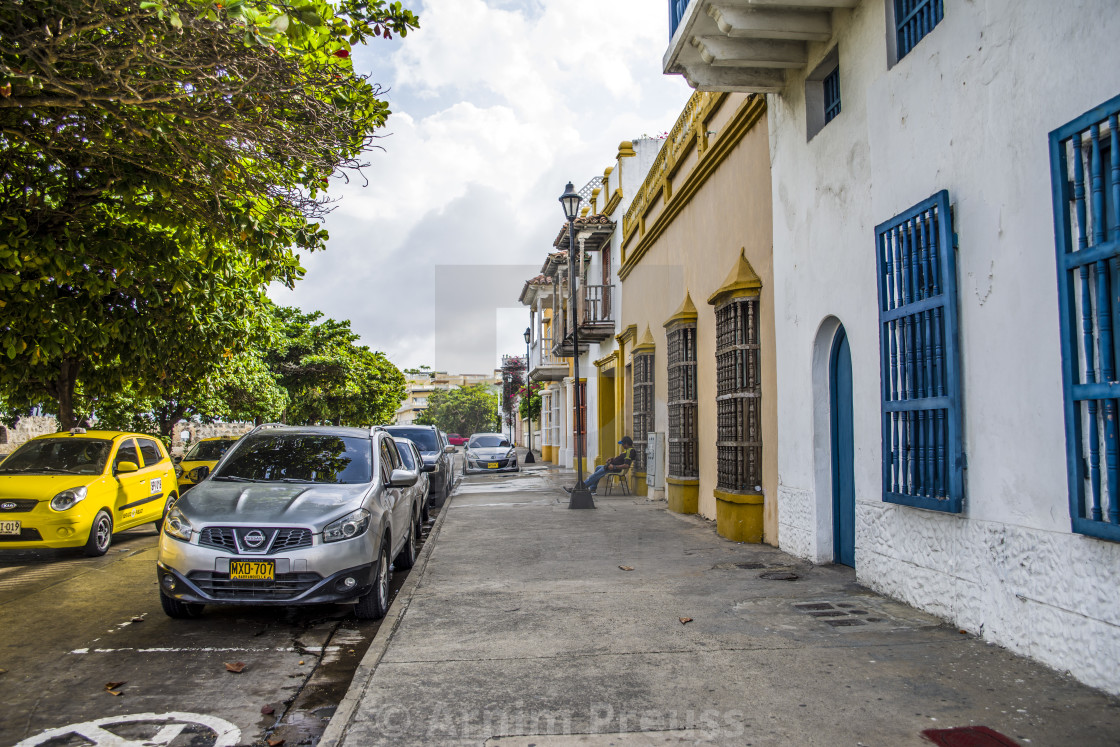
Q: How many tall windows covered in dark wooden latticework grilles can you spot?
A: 3